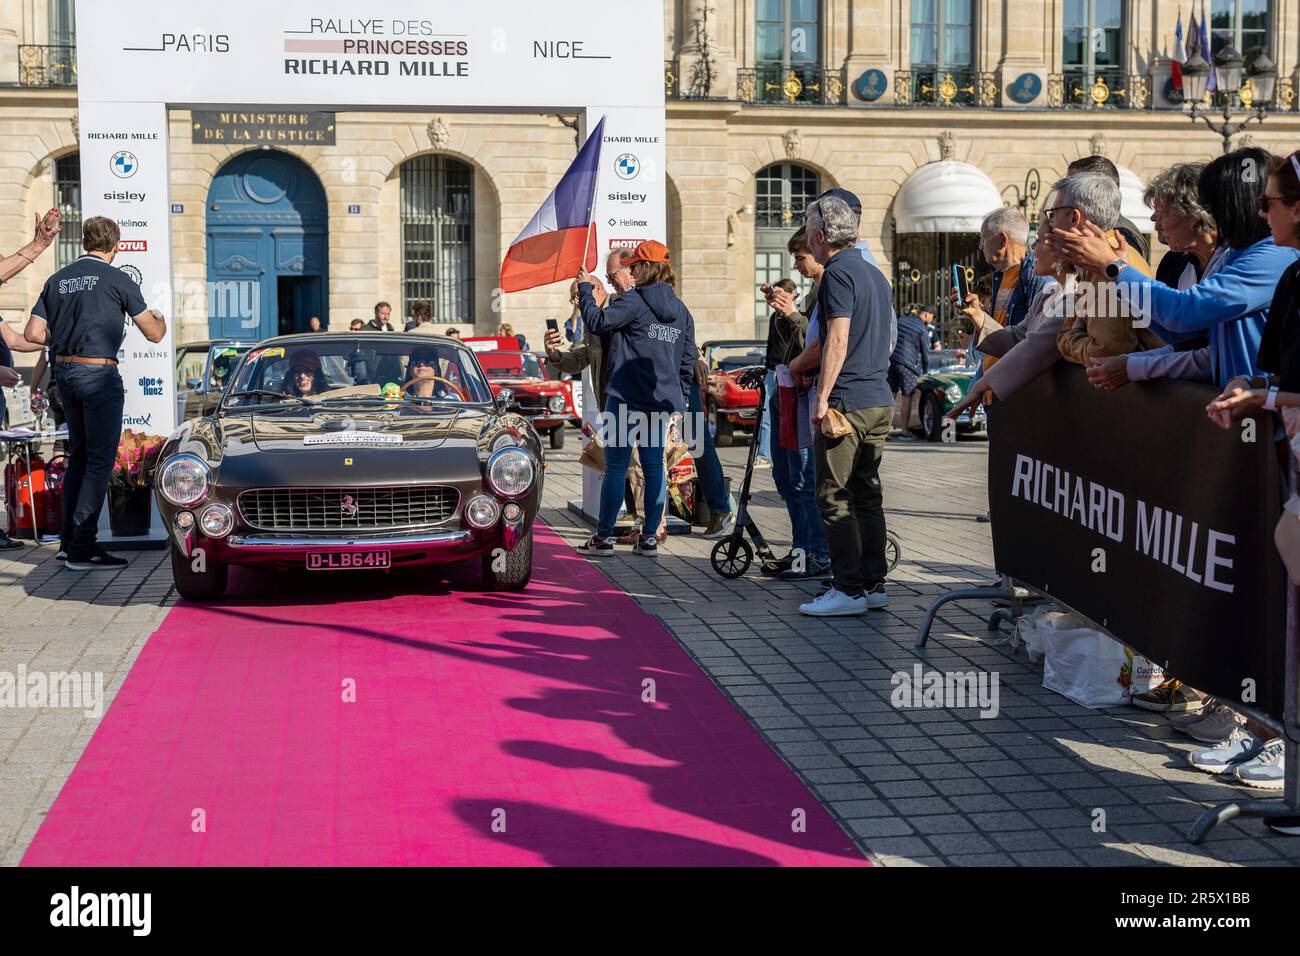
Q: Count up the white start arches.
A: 1